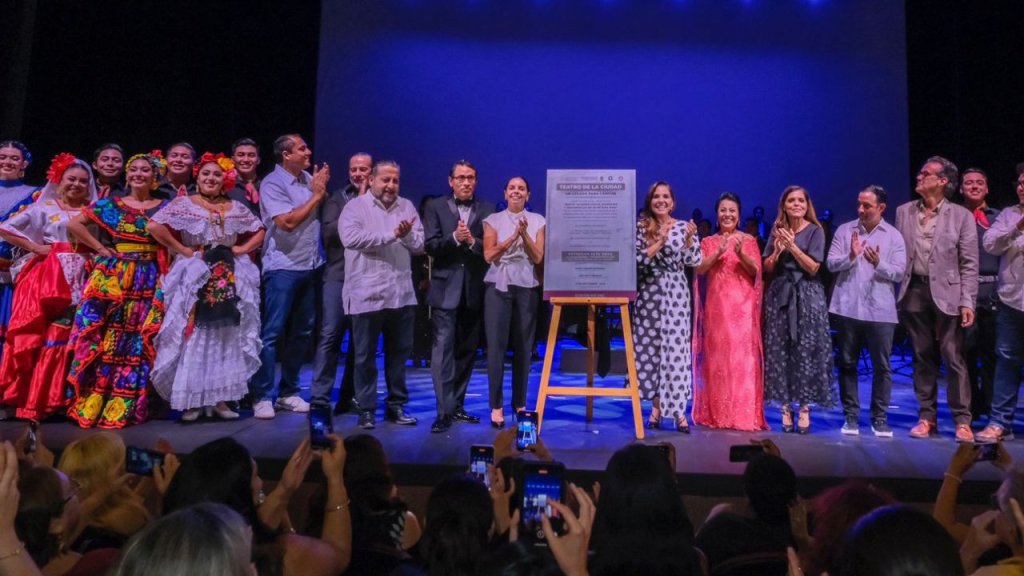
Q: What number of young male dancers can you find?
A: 4